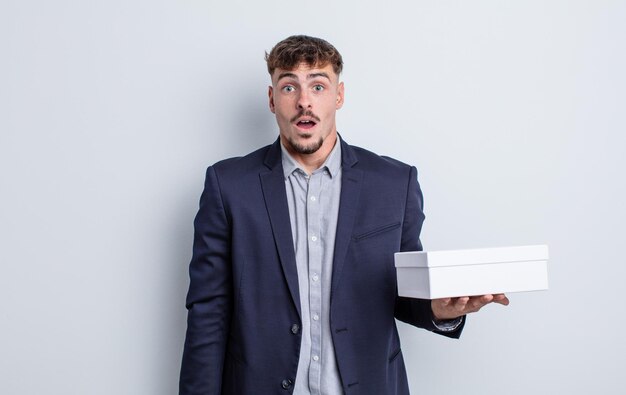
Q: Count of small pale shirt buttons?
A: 5